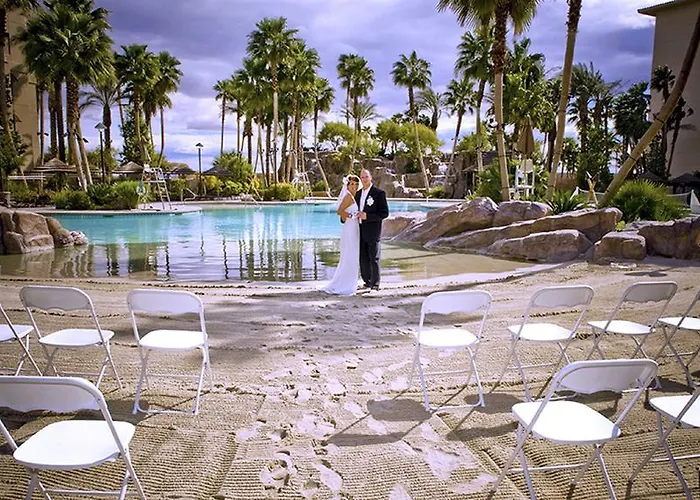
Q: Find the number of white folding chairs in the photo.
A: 10